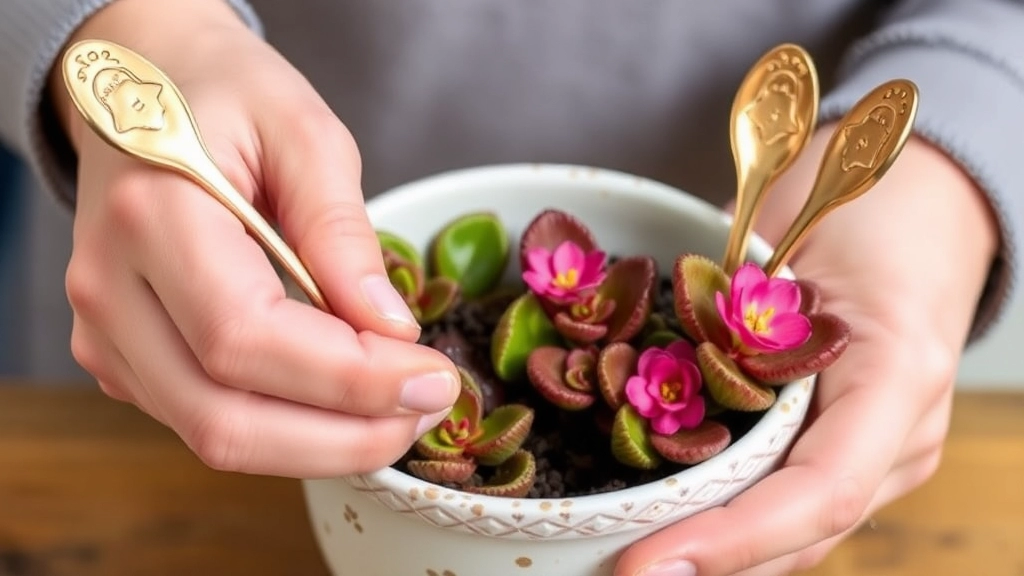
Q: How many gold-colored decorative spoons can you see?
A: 3